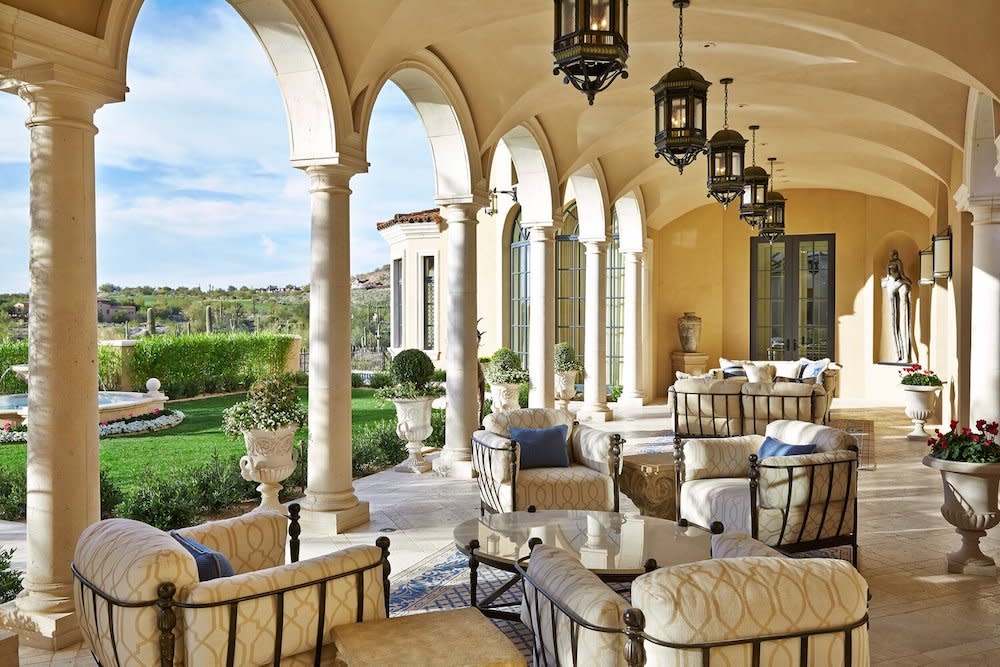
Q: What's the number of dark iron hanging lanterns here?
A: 5